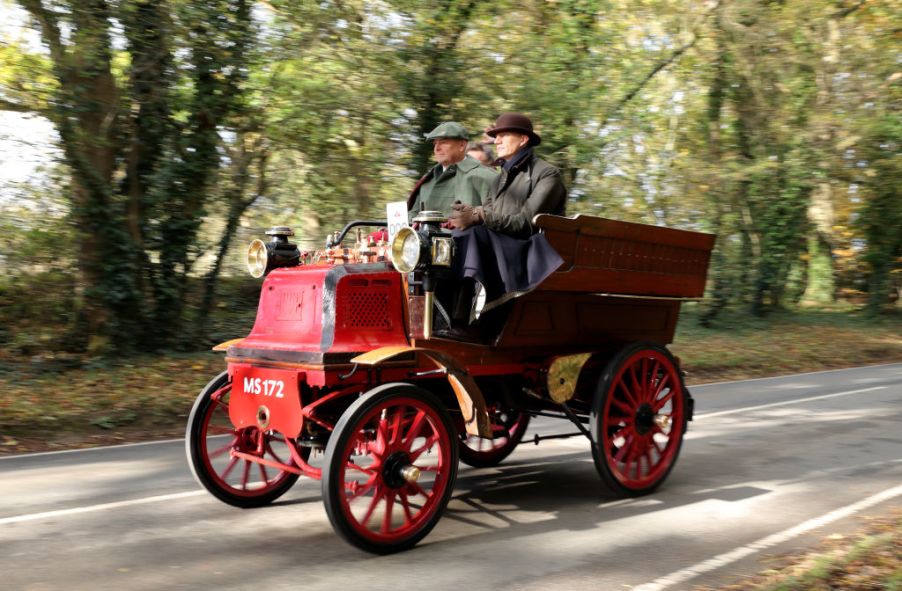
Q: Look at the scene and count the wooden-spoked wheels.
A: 4